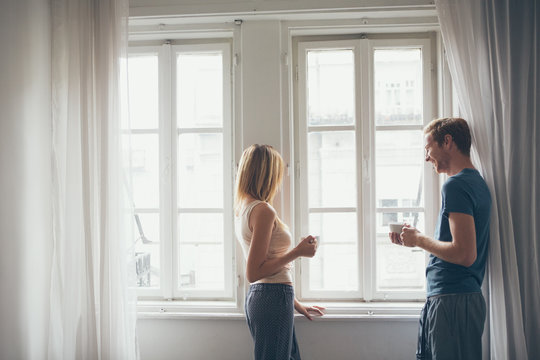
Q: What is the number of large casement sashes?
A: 4